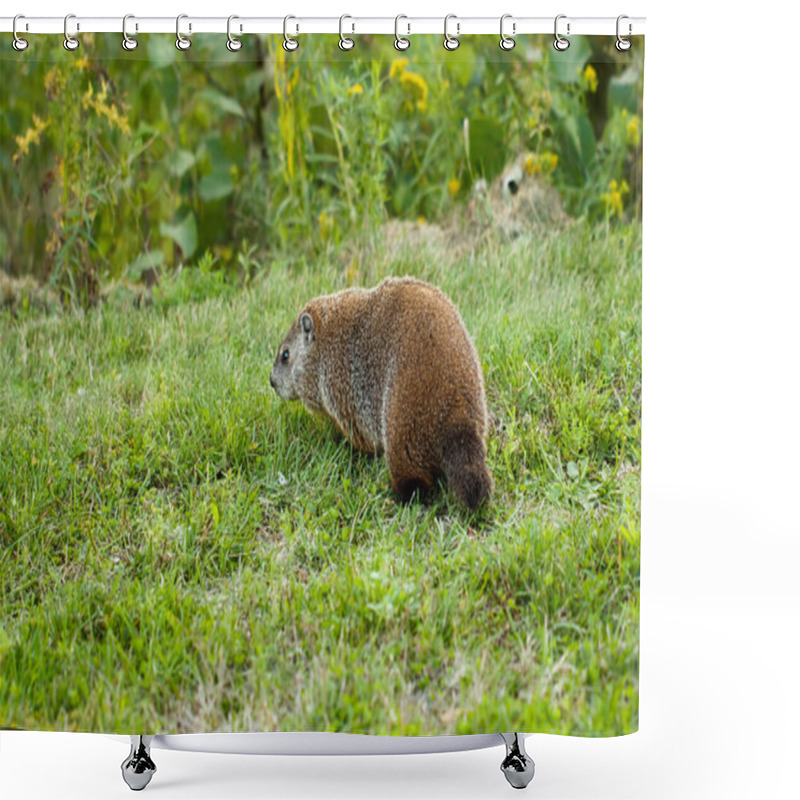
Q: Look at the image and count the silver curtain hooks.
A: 12